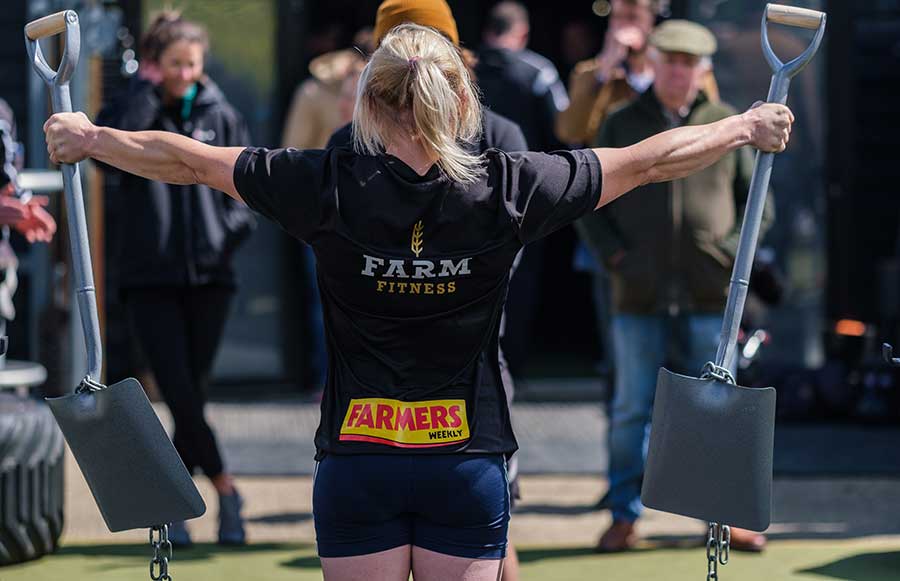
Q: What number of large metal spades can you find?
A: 2